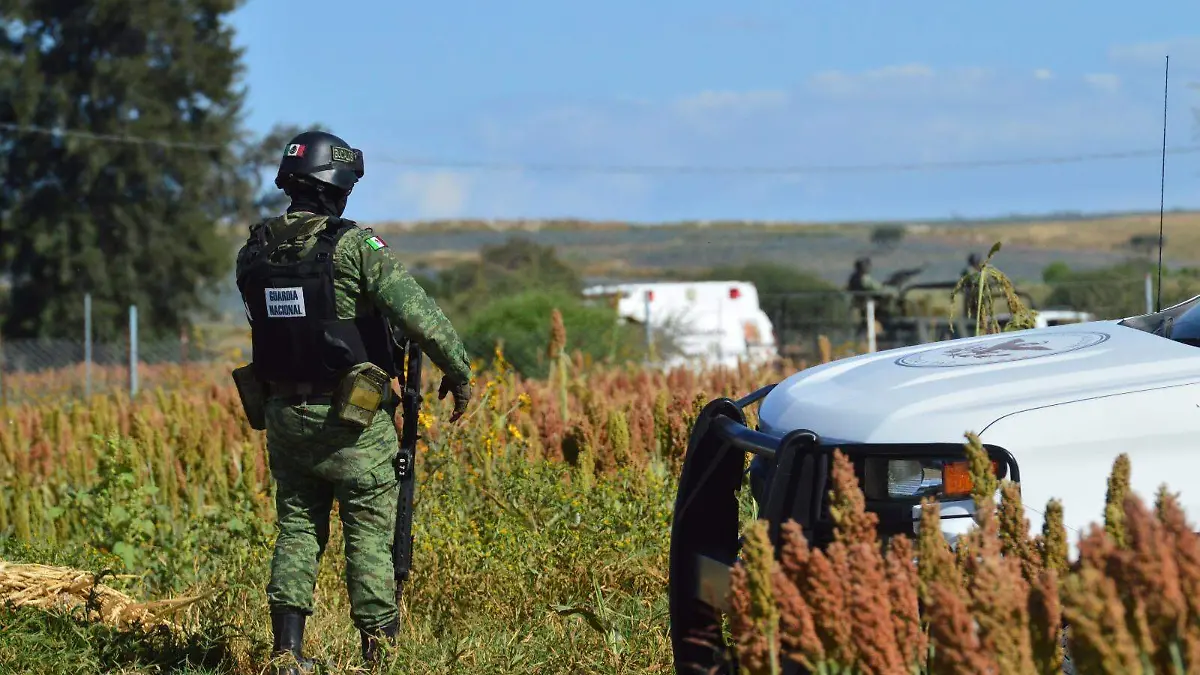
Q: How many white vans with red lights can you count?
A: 1